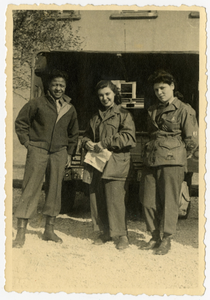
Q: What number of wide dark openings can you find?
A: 1